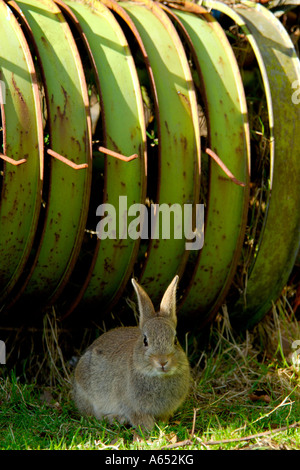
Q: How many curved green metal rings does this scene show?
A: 6